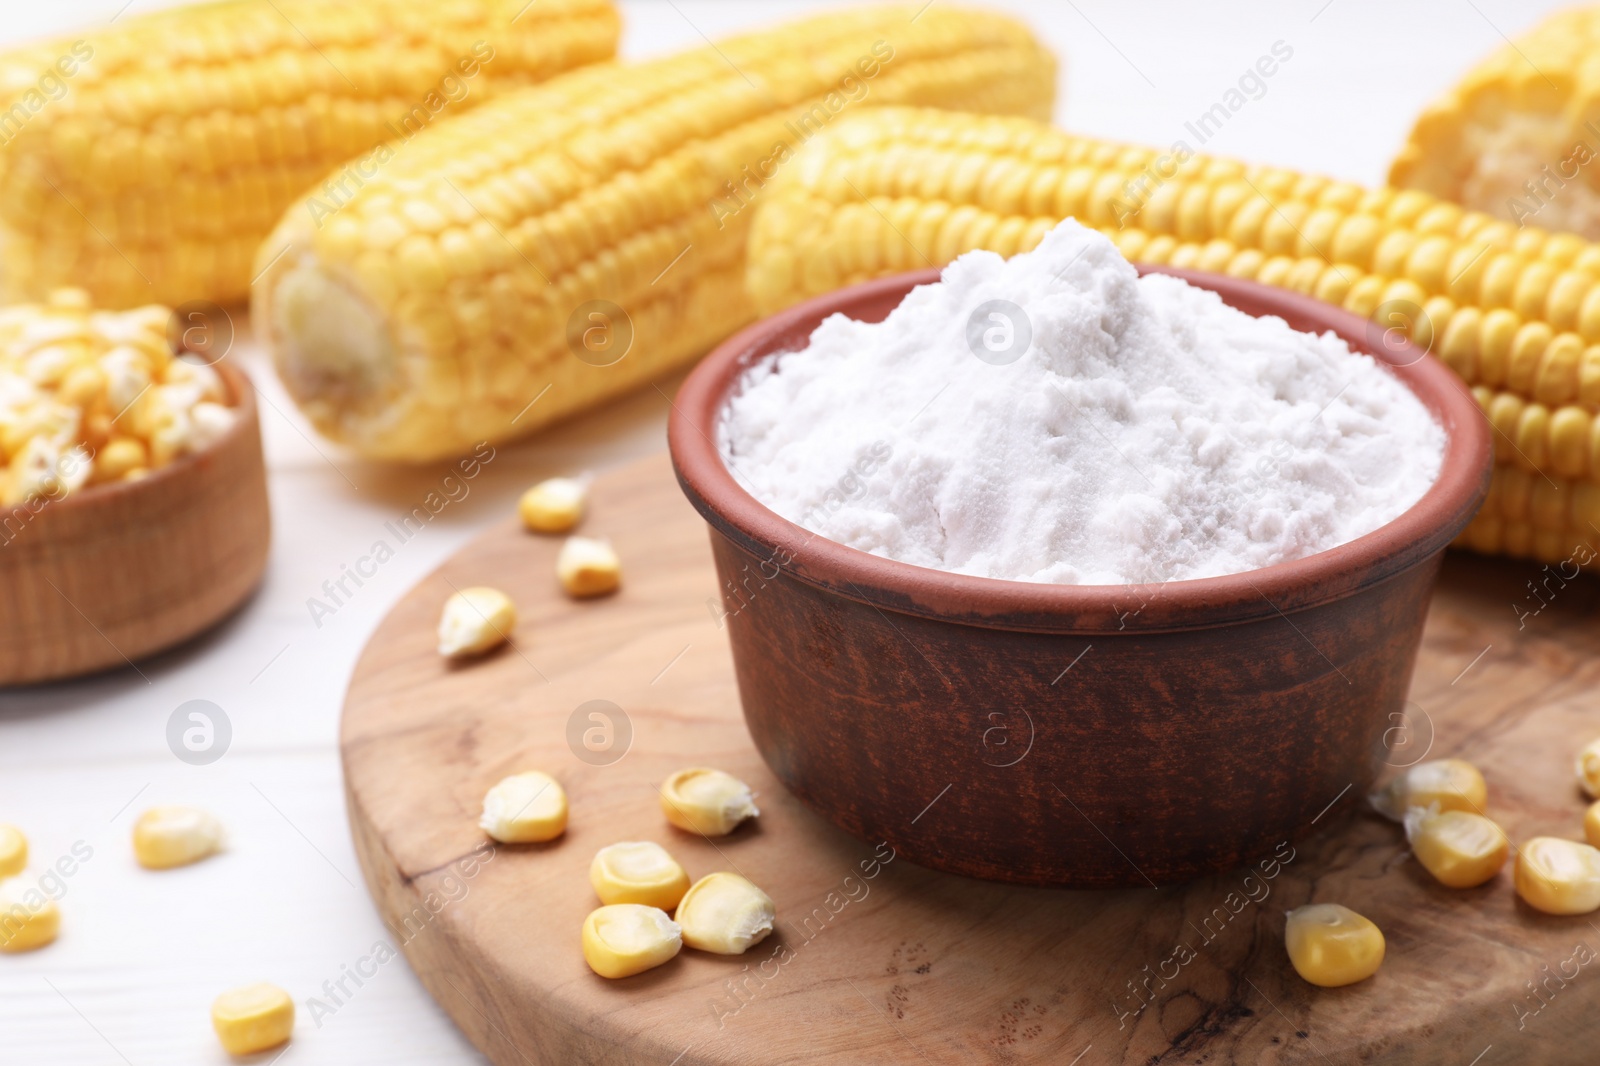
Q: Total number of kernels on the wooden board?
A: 14